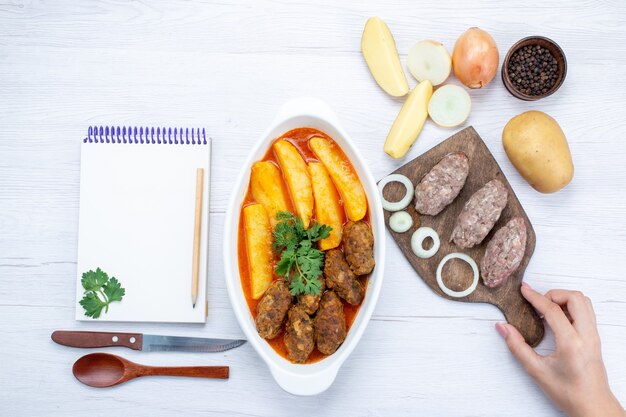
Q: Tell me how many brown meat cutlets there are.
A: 6